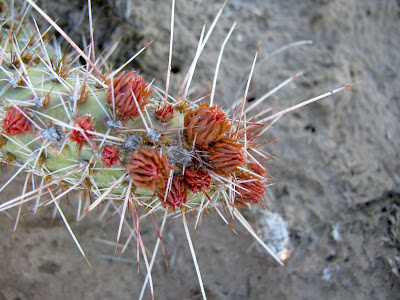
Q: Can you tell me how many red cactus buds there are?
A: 11